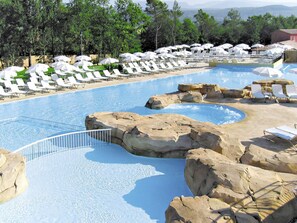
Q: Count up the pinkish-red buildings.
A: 1